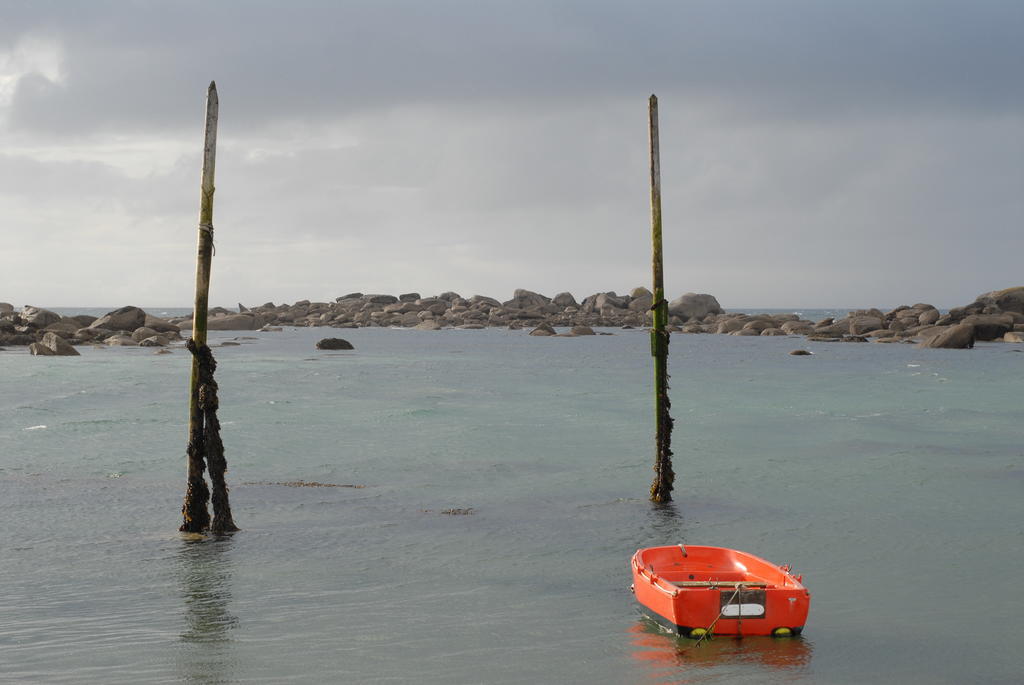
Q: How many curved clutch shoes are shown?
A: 0